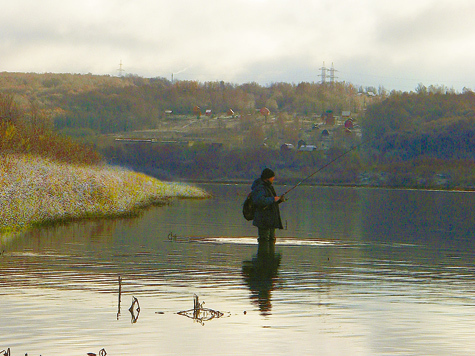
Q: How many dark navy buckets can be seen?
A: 0